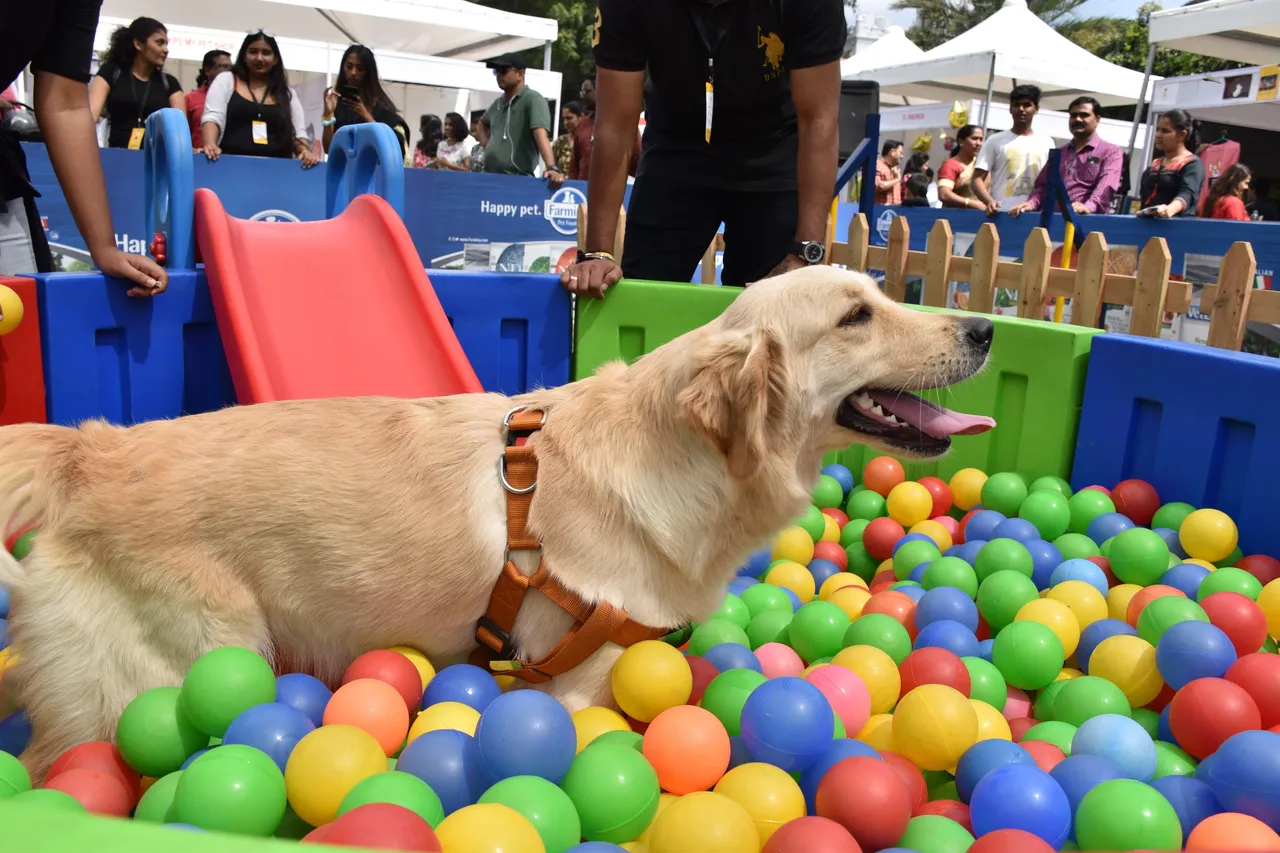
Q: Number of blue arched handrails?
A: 2